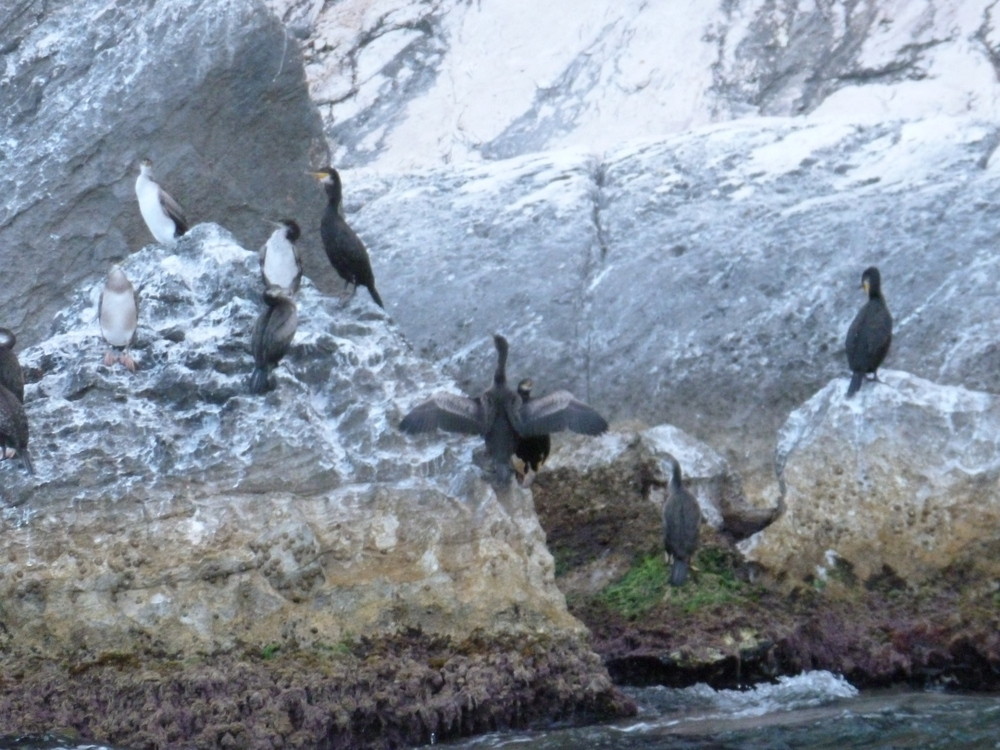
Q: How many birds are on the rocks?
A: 11